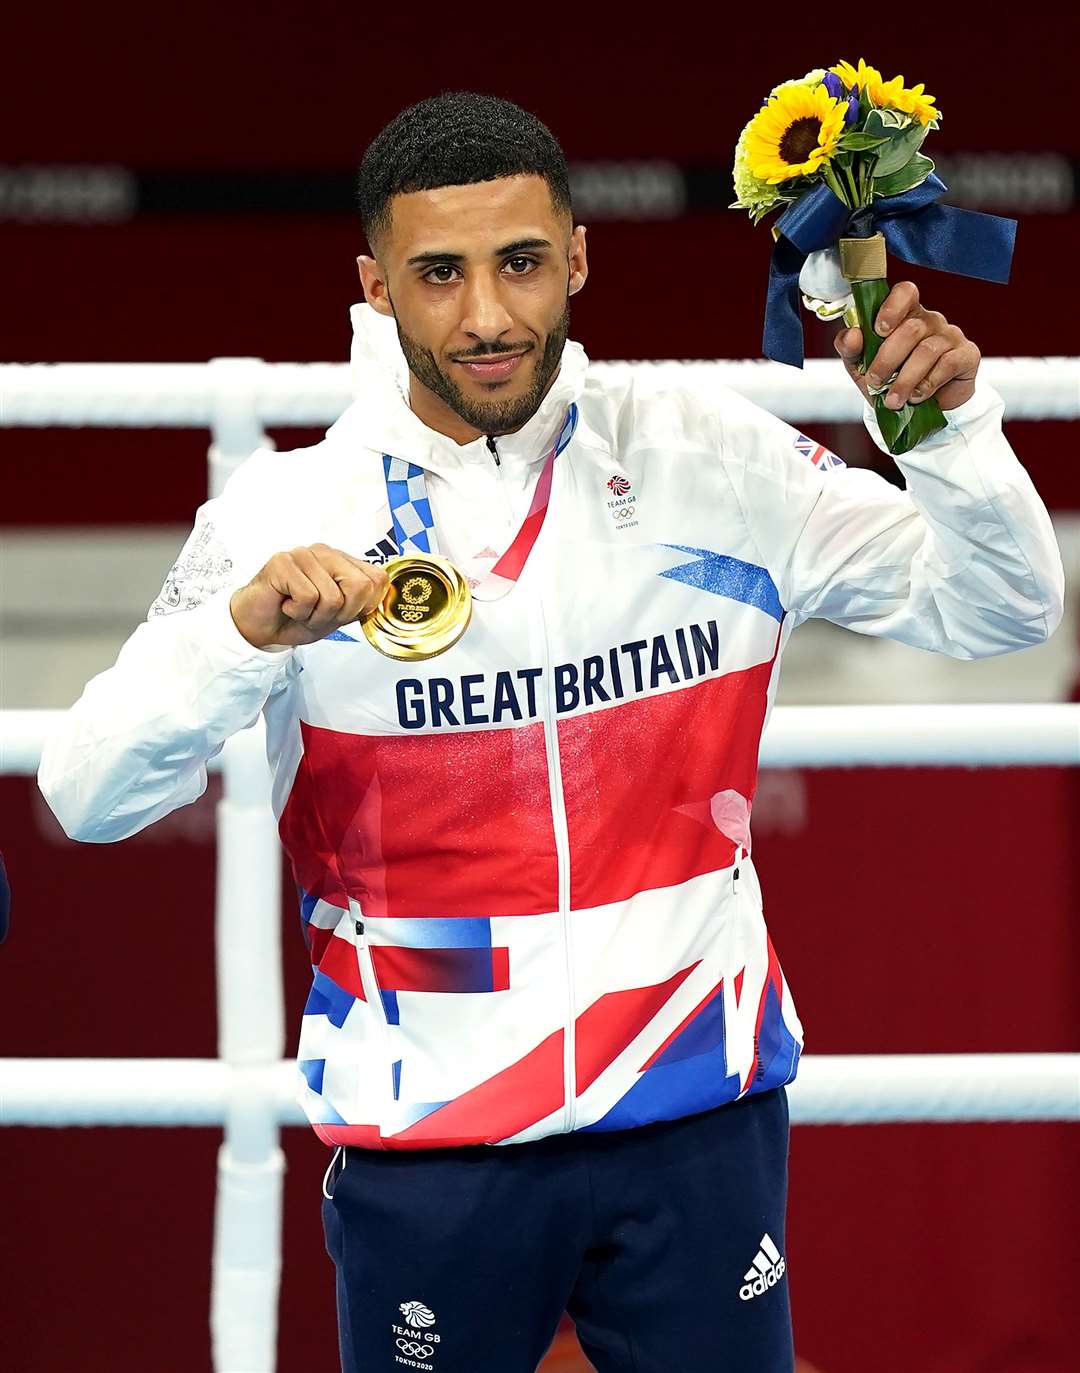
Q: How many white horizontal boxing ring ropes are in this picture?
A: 3